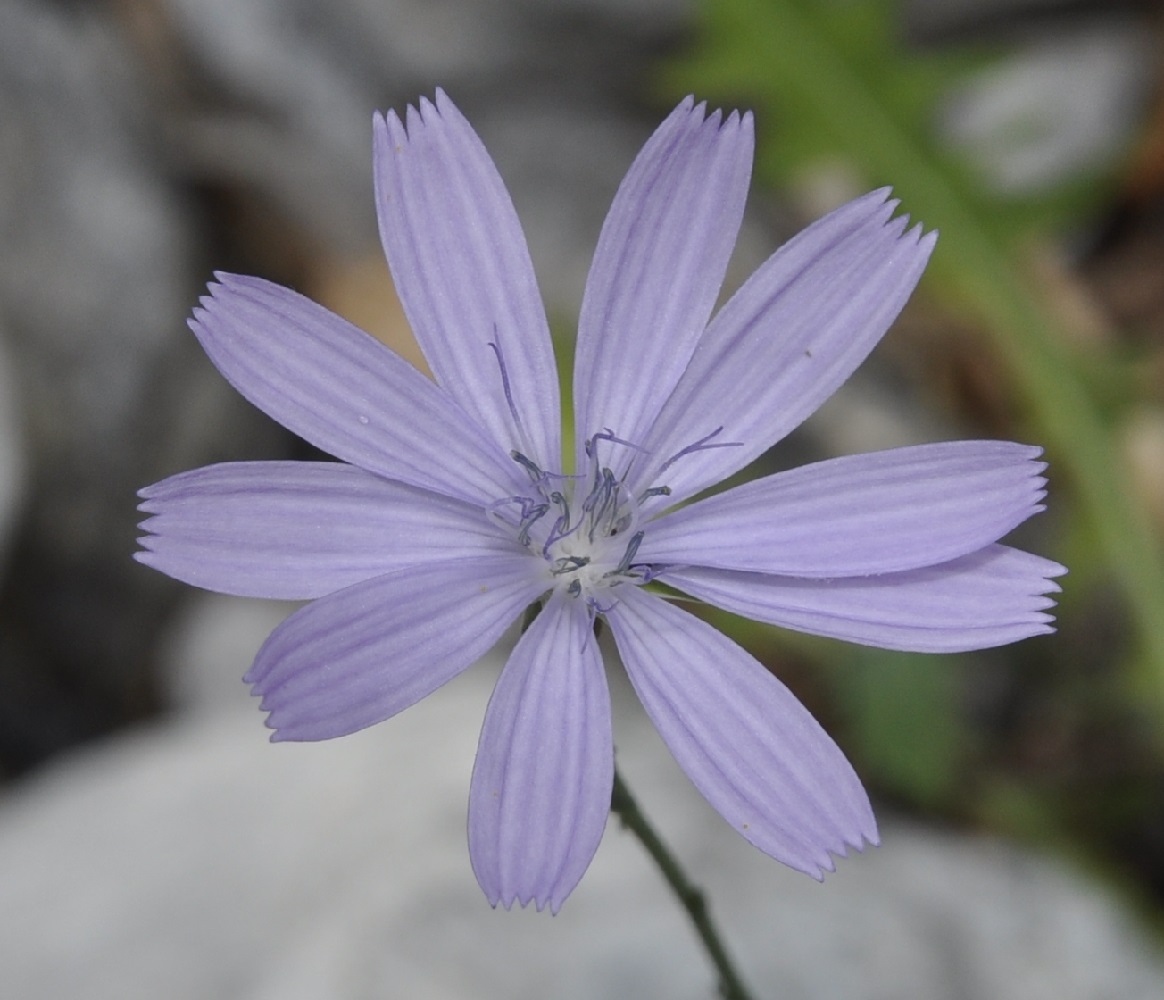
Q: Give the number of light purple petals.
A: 10